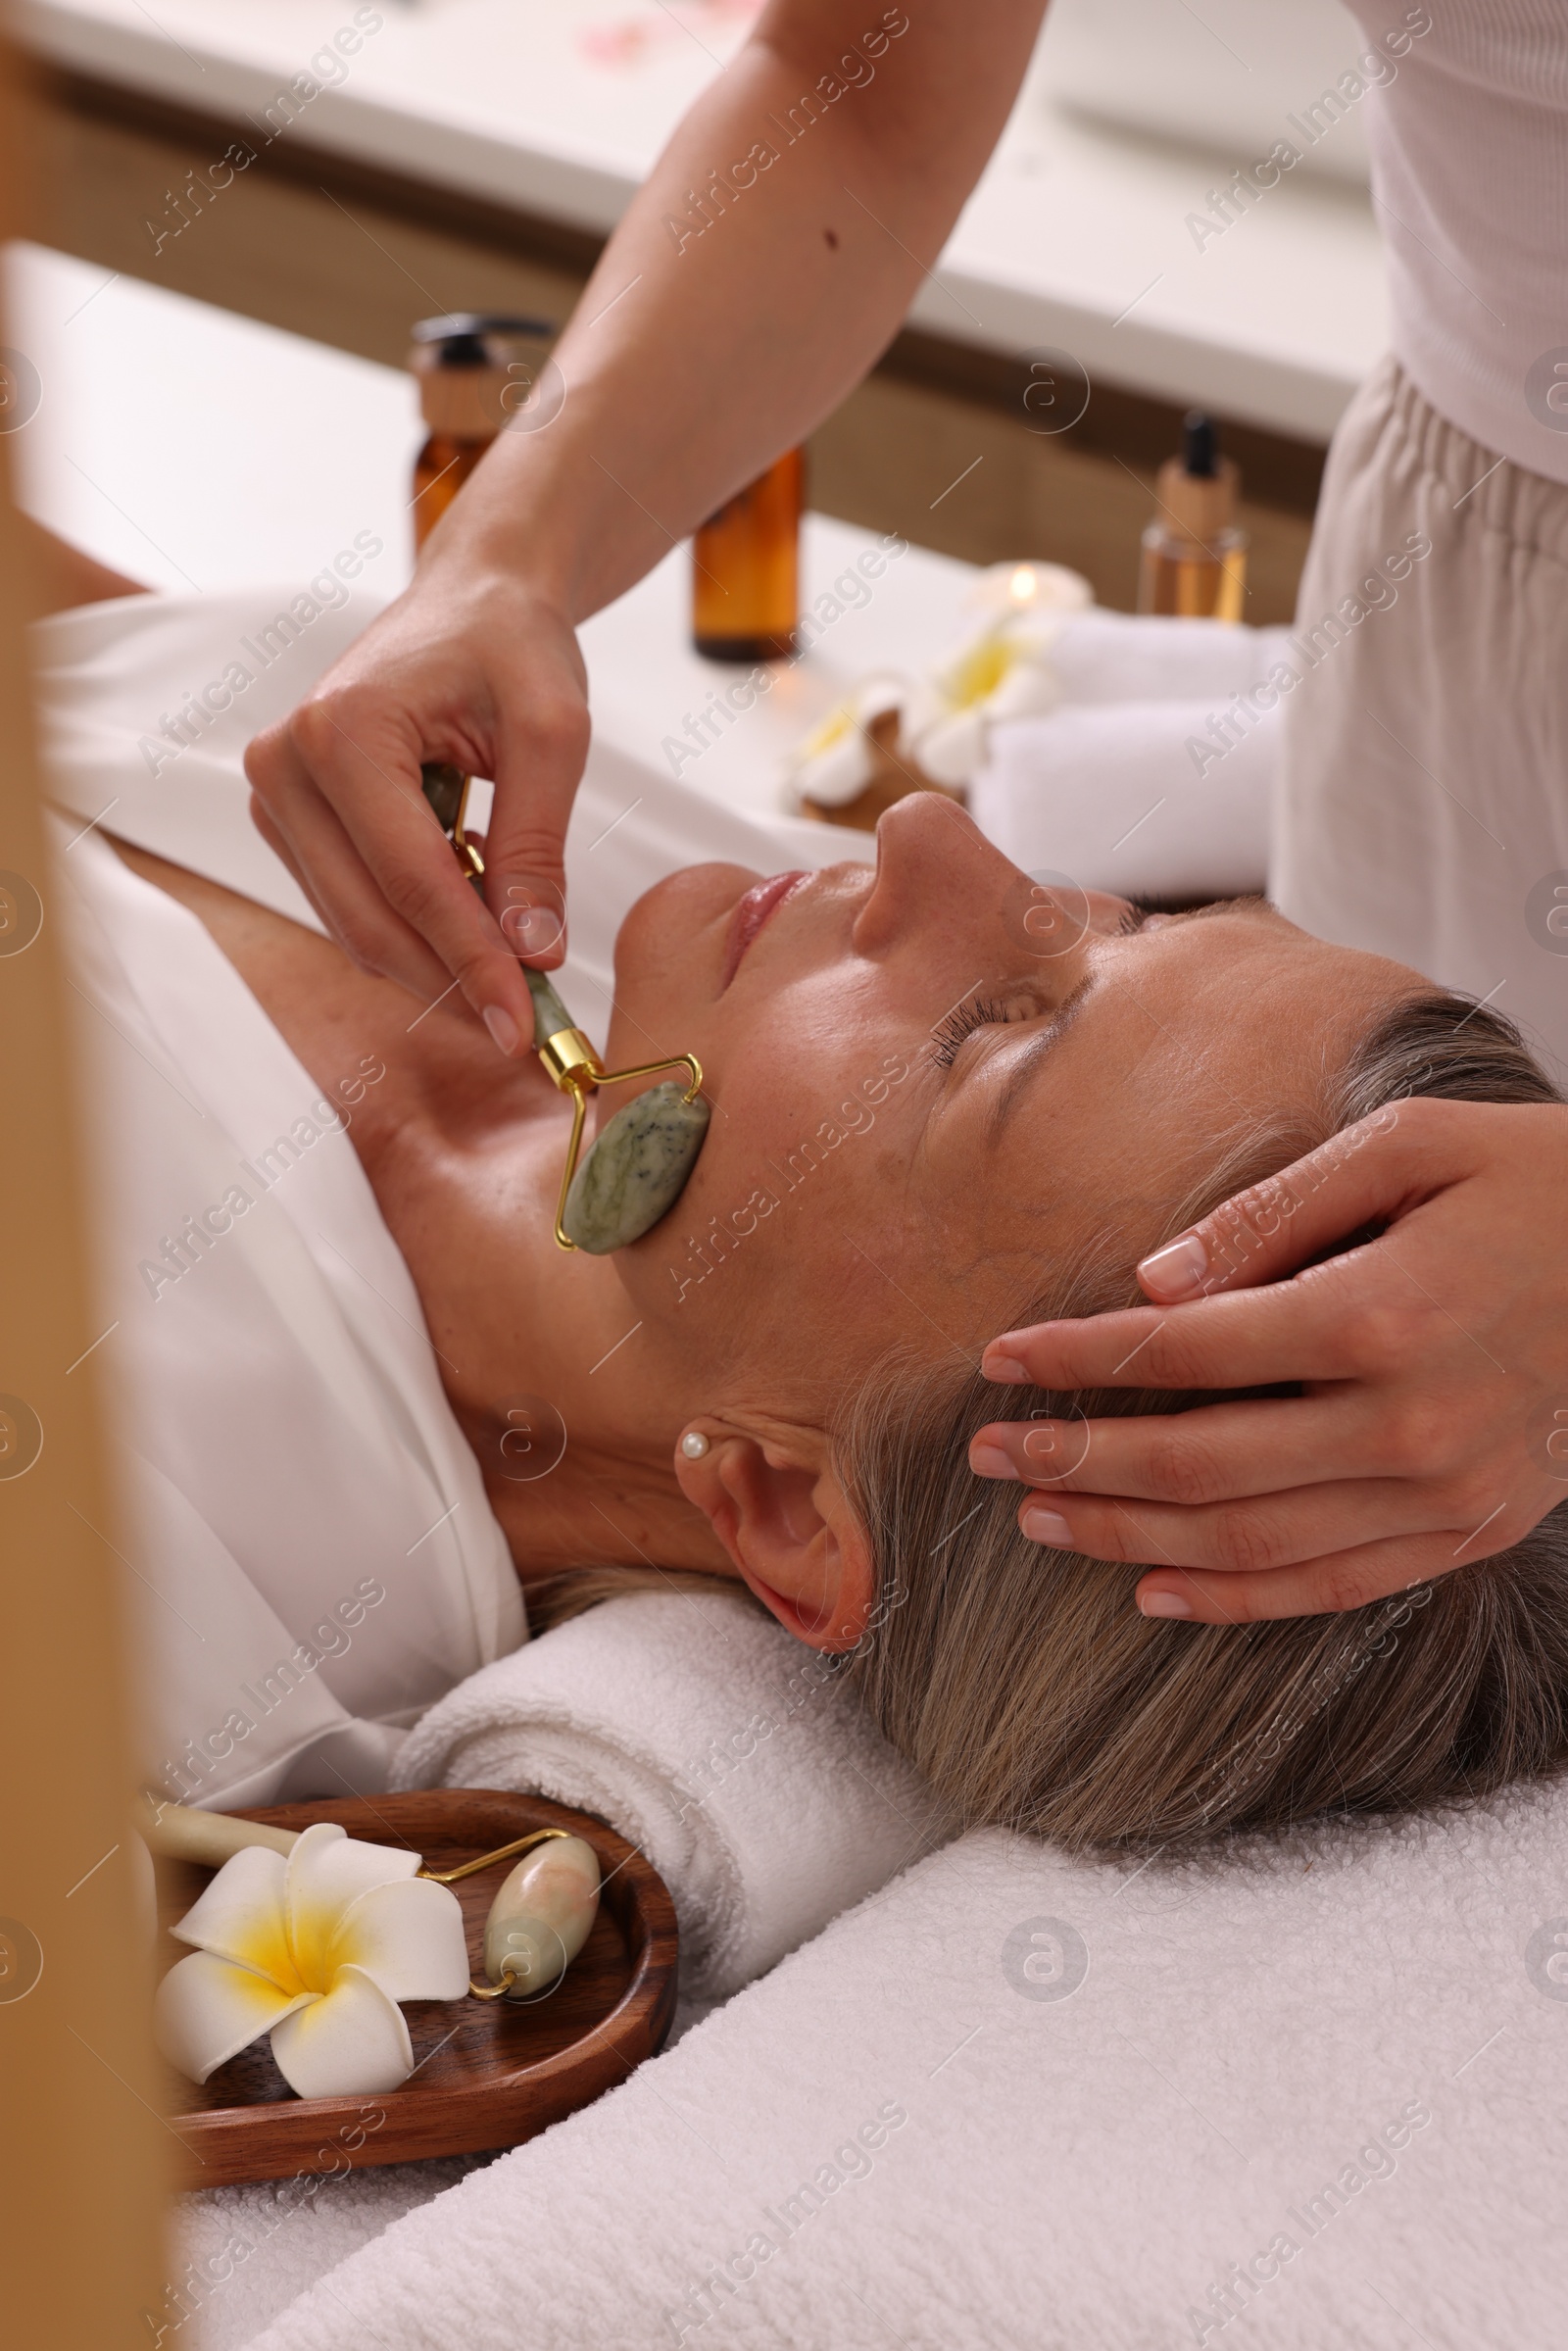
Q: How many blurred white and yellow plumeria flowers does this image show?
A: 2